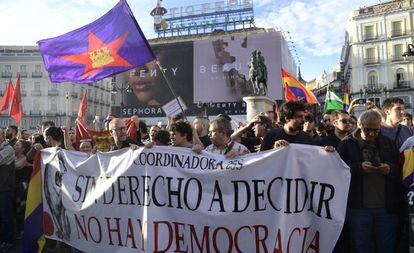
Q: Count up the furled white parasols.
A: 0